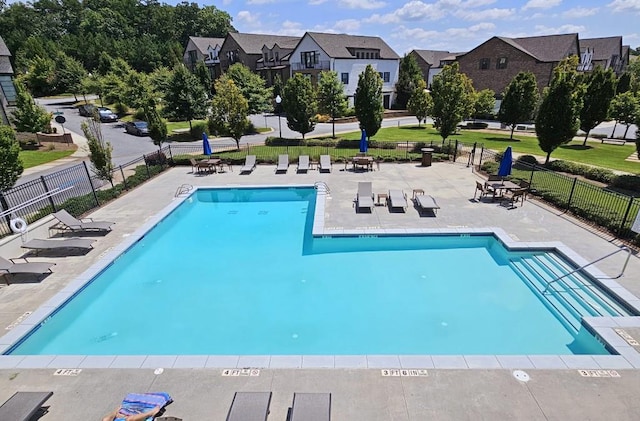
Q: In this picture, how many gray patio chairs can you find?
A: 13